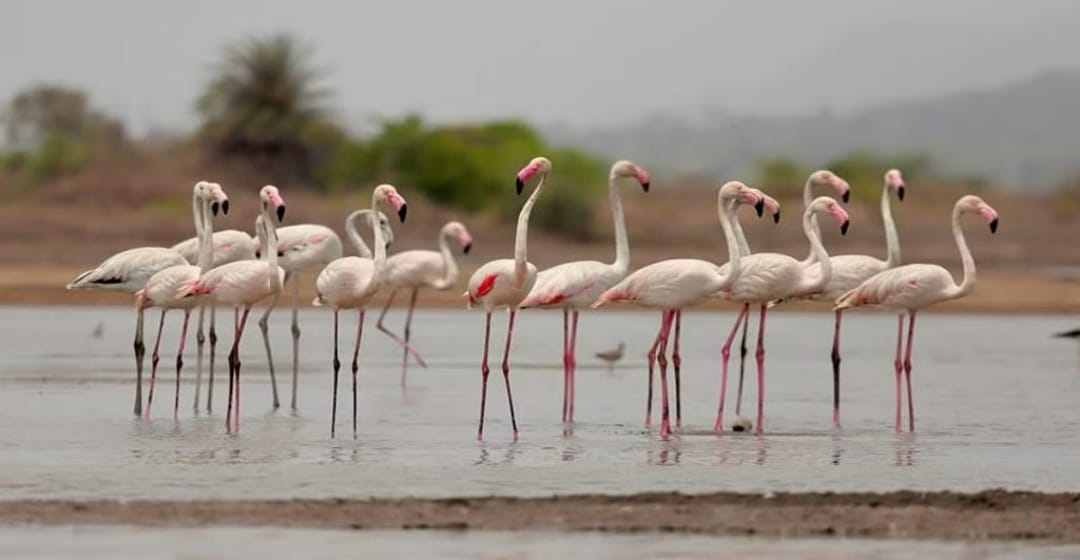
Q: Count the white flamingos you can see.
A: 15